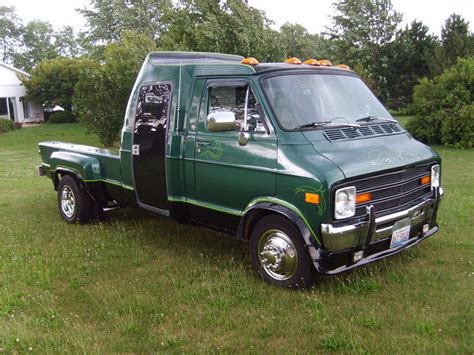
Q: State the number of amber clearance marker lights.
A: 5